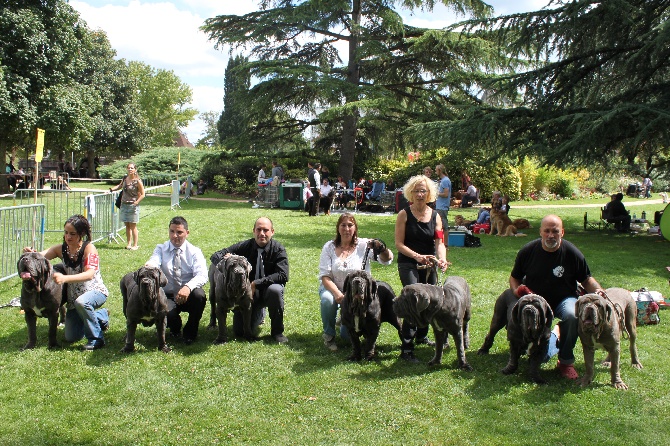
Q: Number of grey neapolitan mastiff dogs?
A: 7